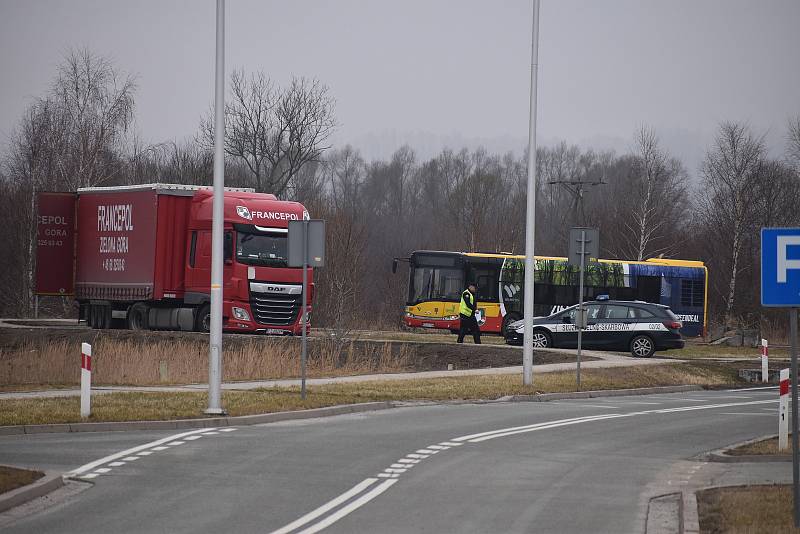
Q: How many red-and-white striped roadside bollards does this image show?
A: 3